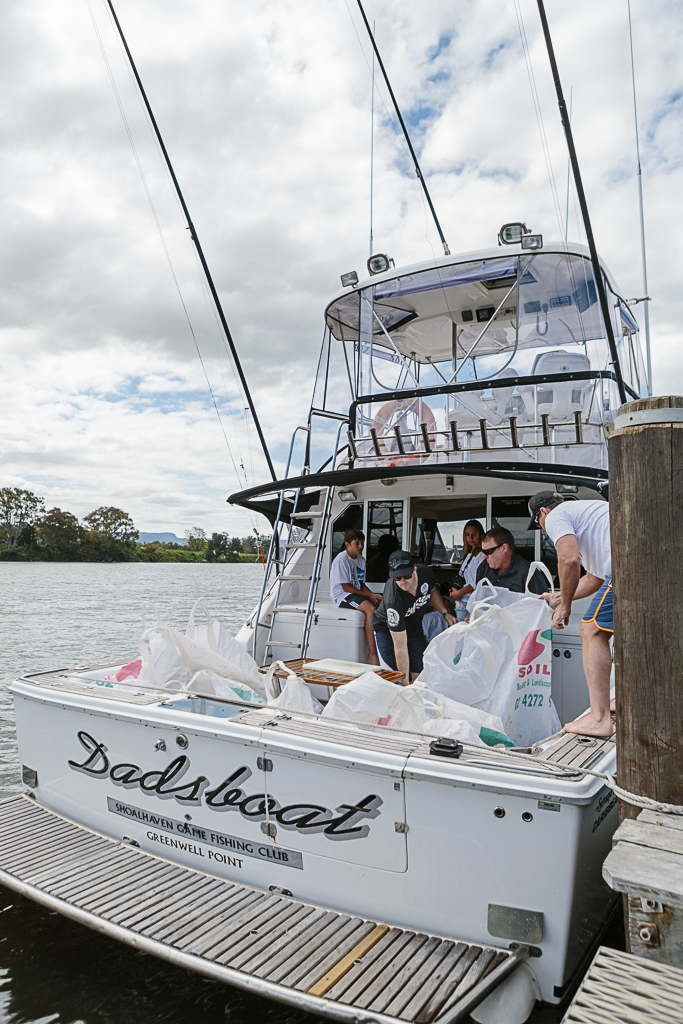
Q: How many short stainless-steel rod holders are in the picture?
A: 9